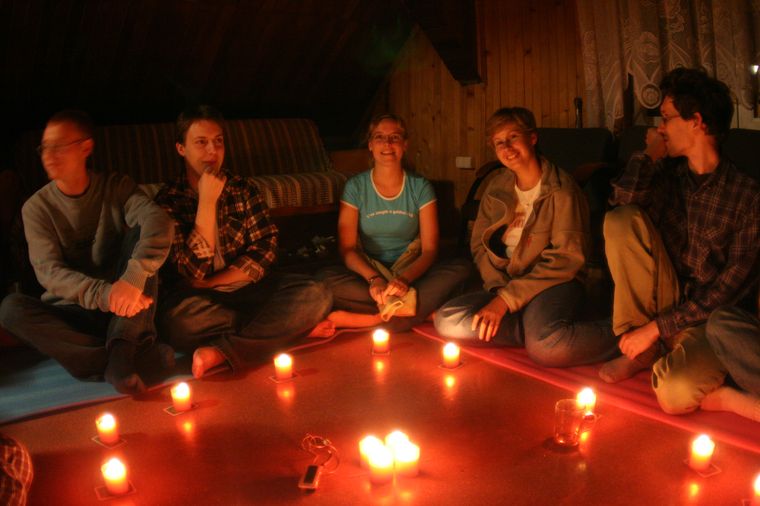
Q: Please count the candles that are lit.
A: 13